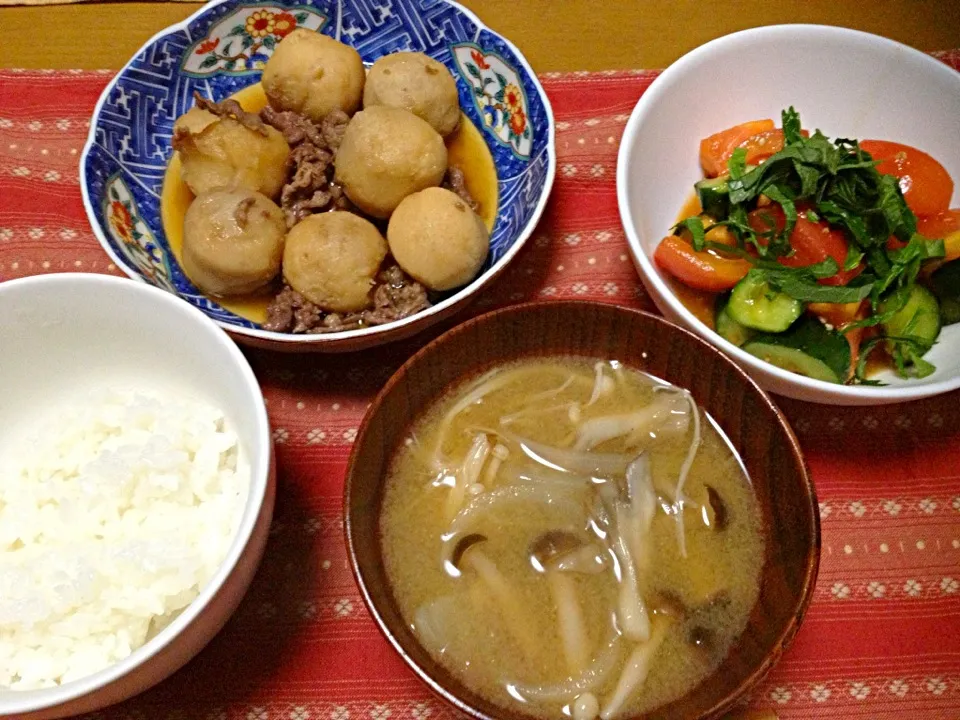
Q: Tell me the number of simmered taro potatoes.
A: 7